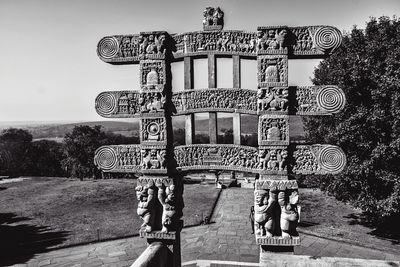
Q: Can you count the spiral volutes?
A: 6